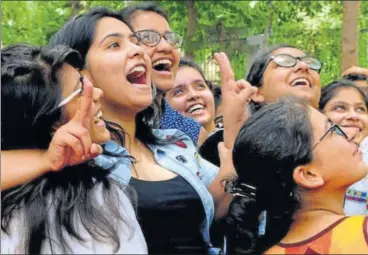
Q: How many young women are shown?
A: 7